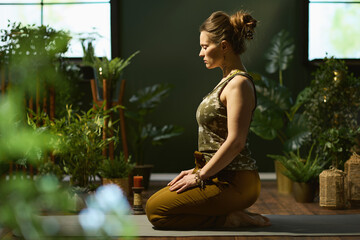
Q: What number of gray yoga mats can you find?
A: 1